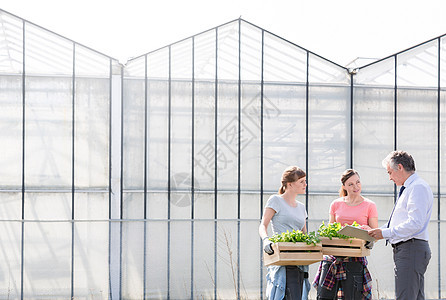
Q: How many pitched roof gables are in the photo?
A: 3